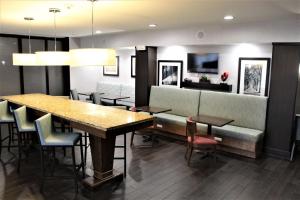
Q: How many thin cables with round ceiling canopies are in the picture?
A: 3